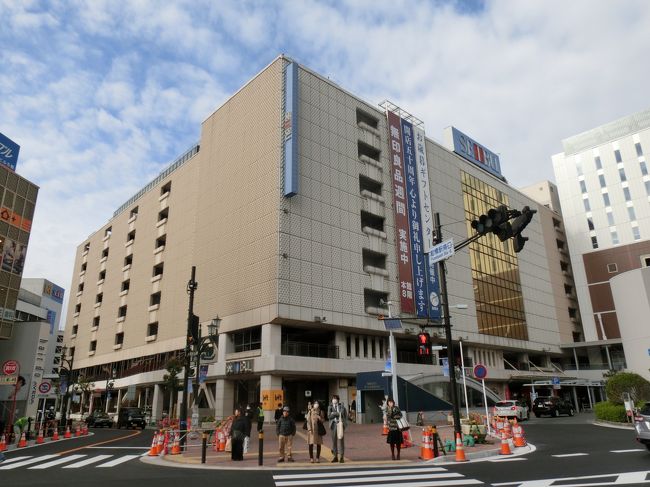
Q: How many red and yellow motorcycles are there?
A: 0